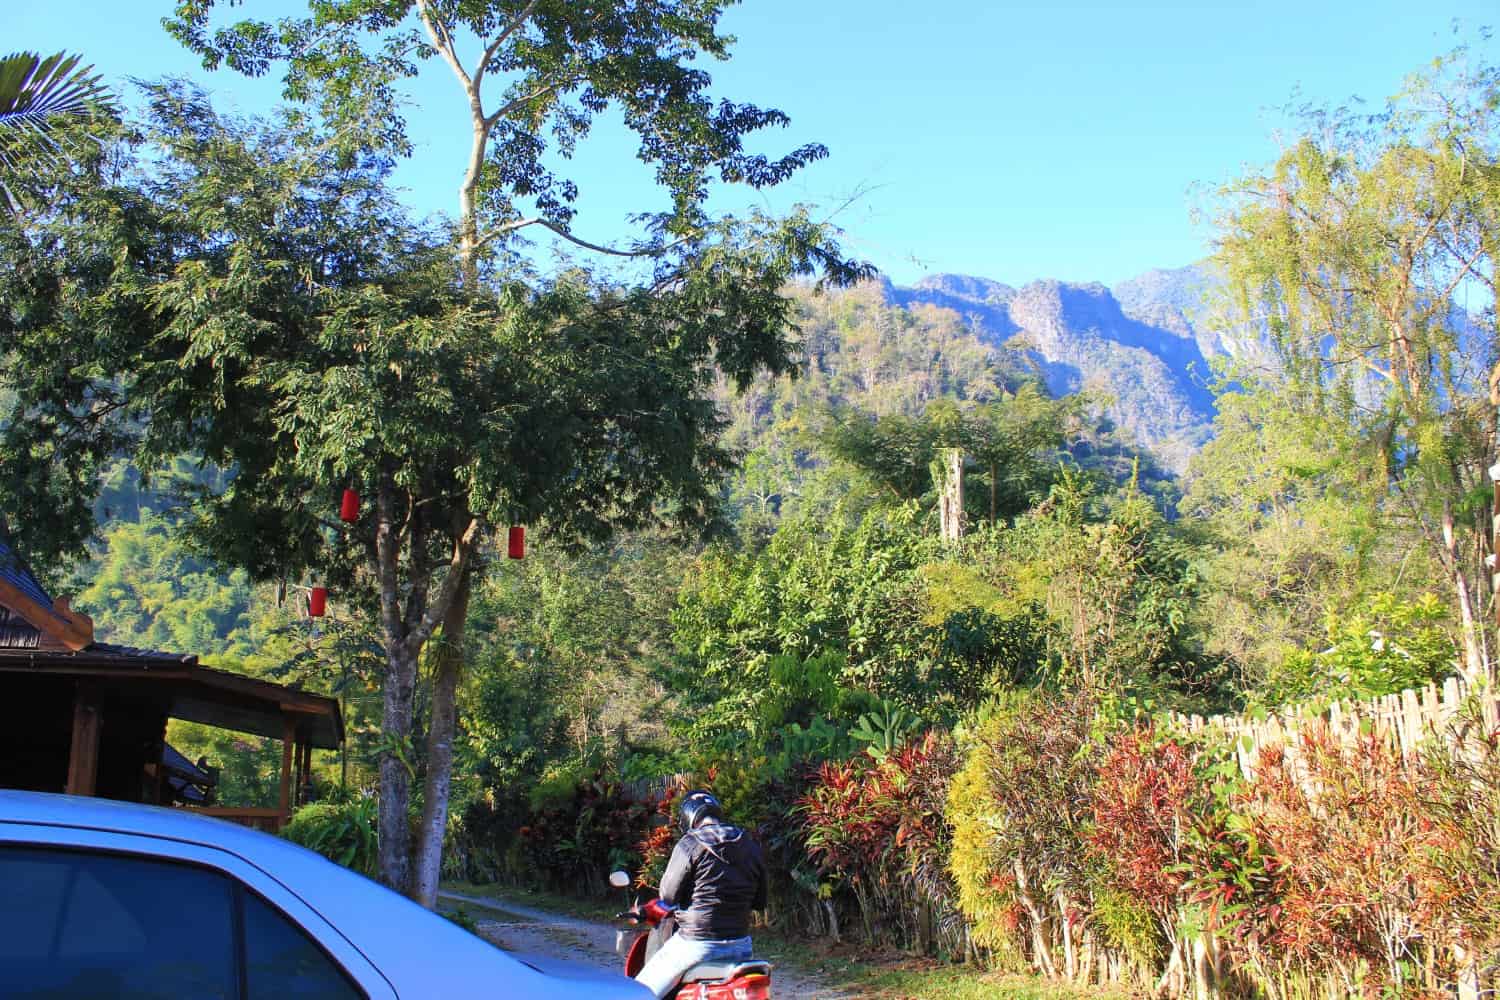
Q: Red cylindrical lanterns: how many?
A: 3